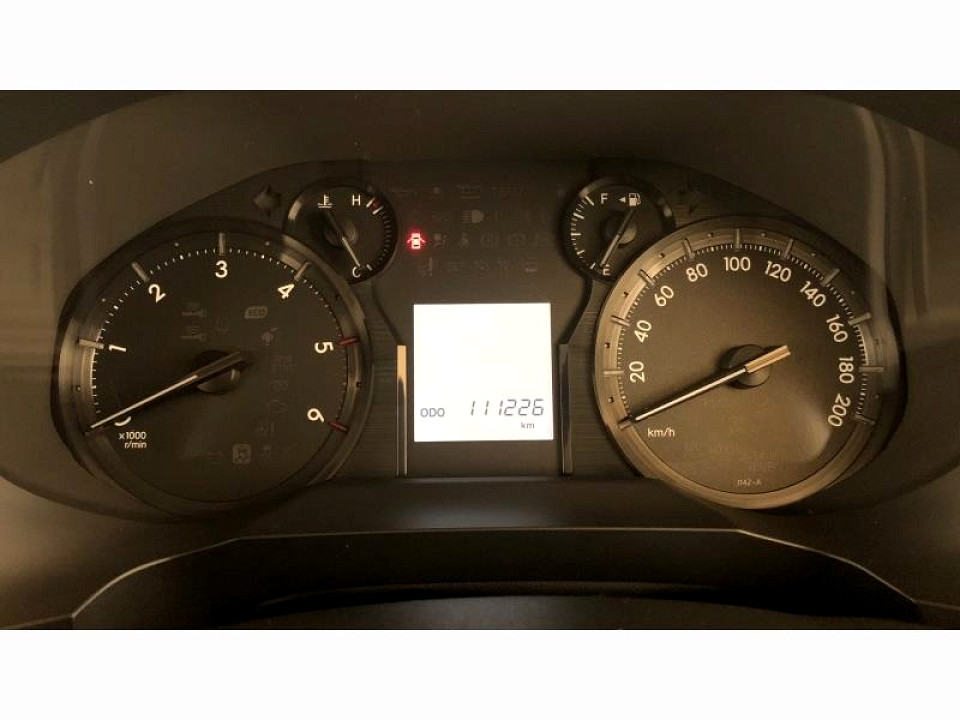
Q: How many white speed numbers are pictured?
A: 10